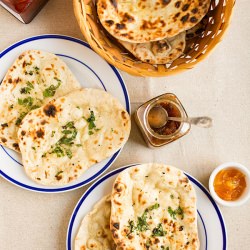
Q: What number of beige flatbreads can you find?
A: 6